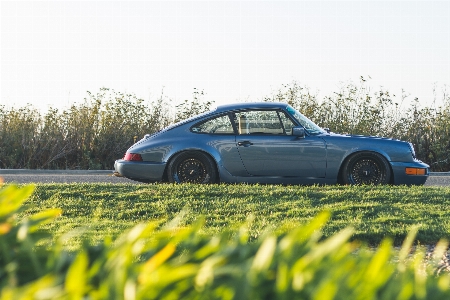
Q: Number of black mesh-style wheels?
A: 2